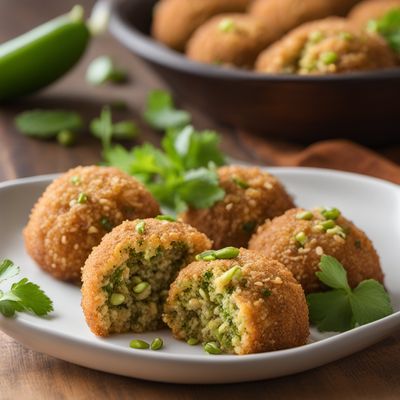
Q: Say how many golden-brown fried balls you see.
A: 10